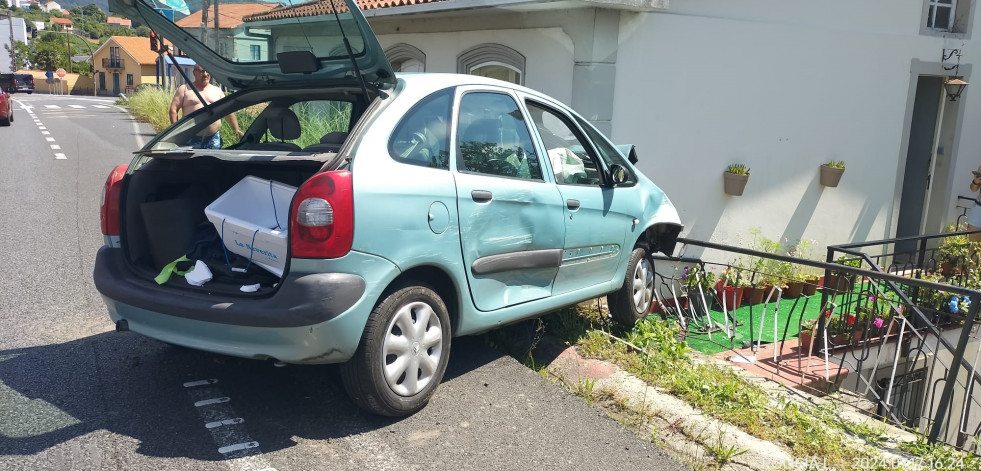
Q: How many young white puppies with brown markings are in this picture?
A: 0